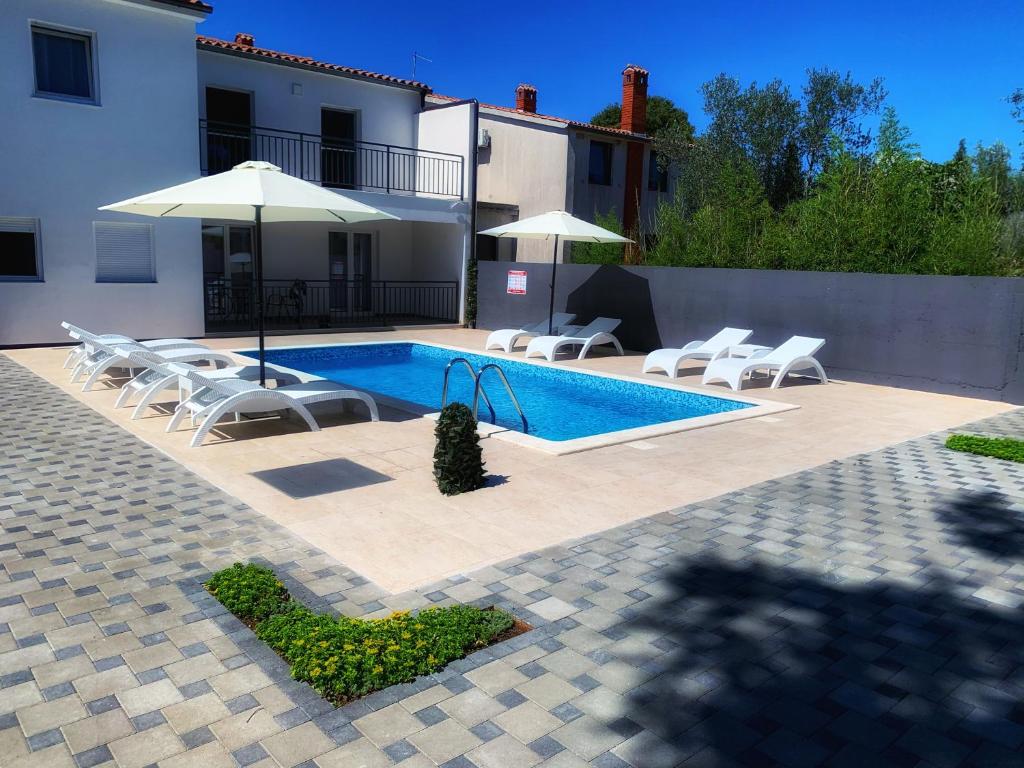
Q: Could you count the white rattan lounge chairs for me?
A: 8